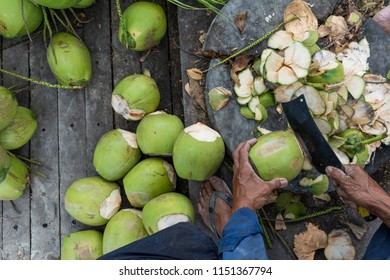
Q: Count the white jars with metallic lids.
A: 0